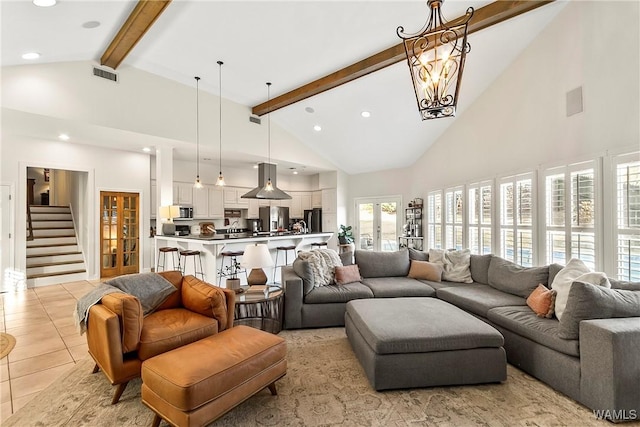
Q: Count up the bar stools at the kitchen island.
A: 5